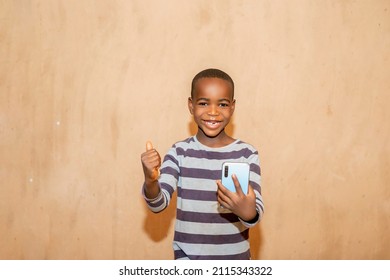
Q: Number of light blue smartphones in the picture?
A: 1